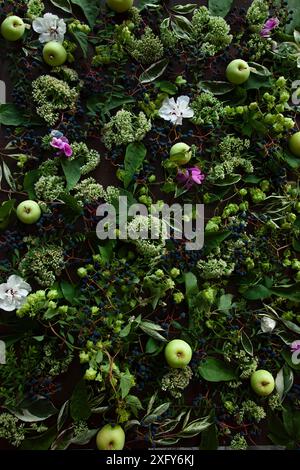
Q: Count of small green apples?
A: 10